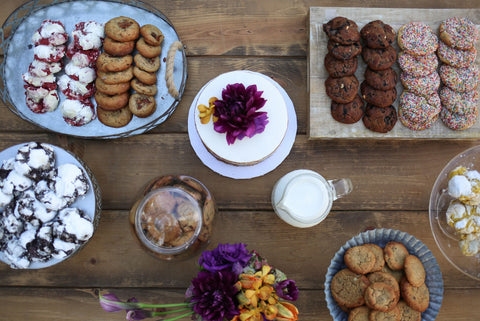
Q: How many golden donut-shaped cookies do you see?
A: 13